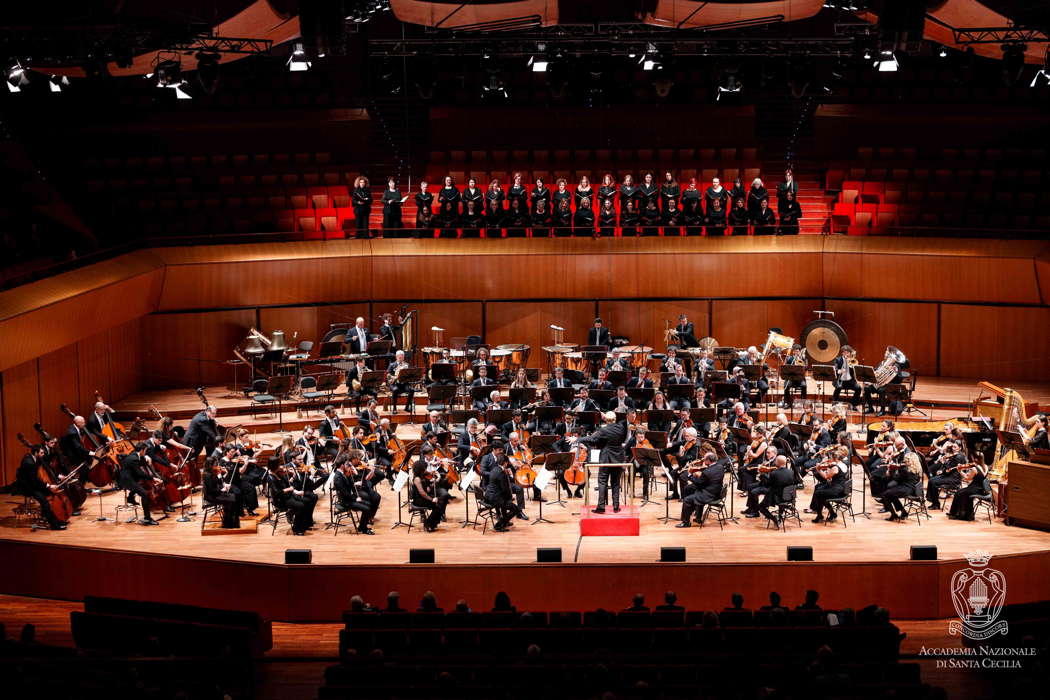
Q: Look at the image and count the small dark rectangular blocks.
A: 6